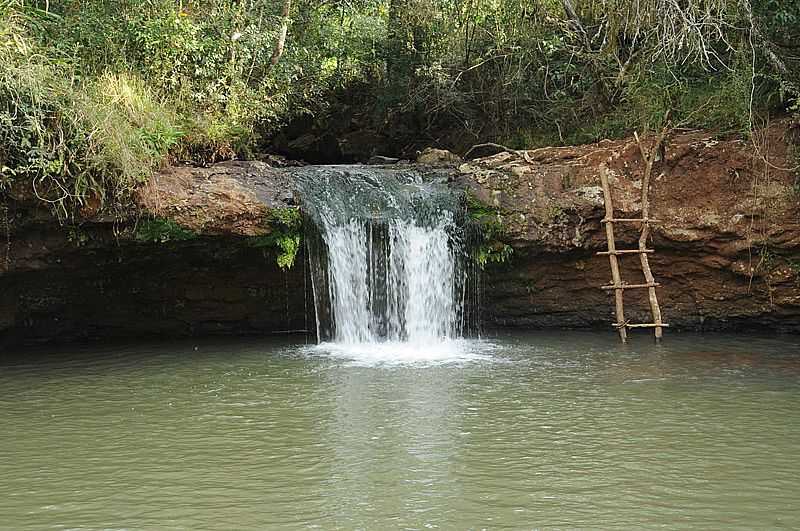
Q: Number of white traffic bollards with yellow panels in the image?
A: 0